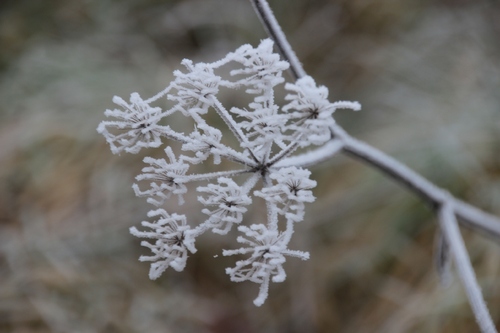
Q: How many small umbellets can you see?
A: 11